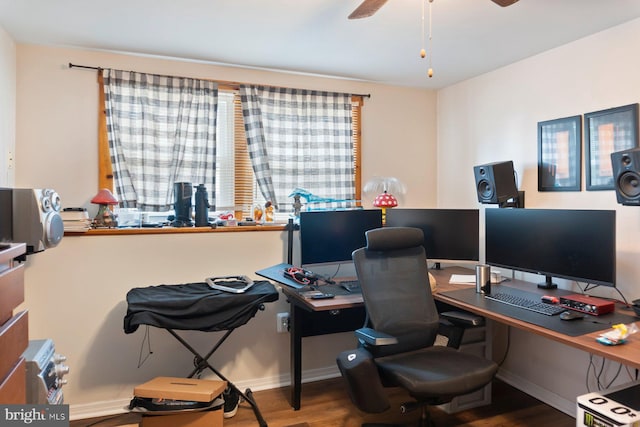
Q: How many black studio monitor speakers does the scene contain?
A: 2